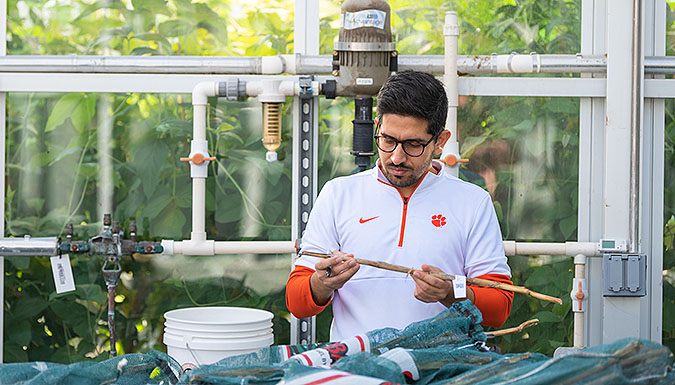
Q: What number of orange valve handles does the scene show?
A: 3